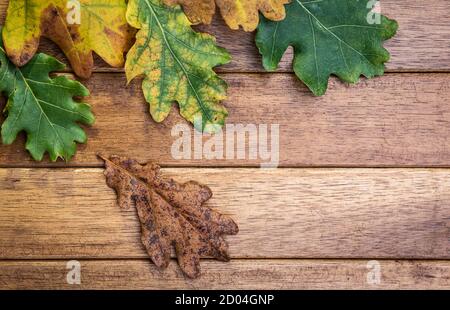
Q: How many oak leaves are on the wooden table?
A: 6